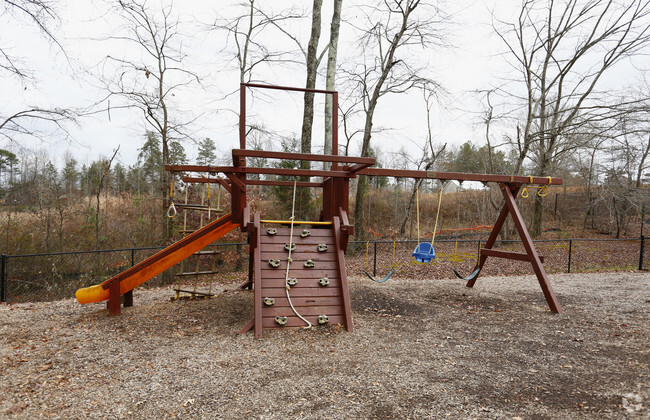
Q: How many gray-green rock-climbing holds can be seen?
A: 11